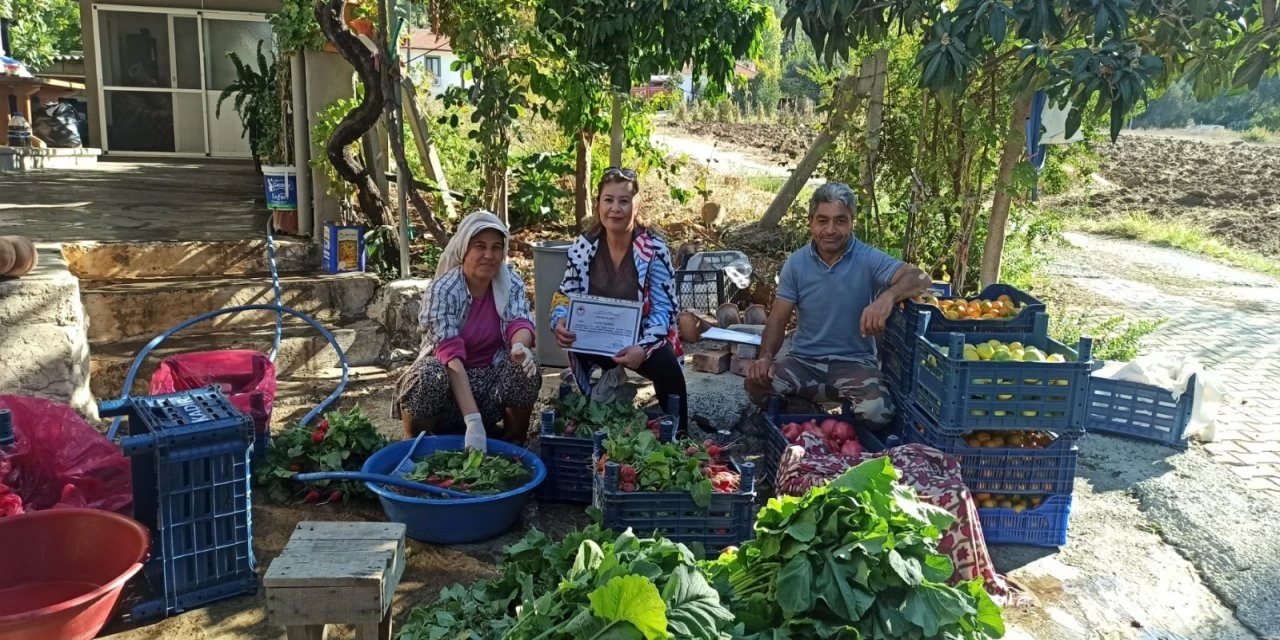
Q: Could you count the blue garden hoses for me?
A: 1